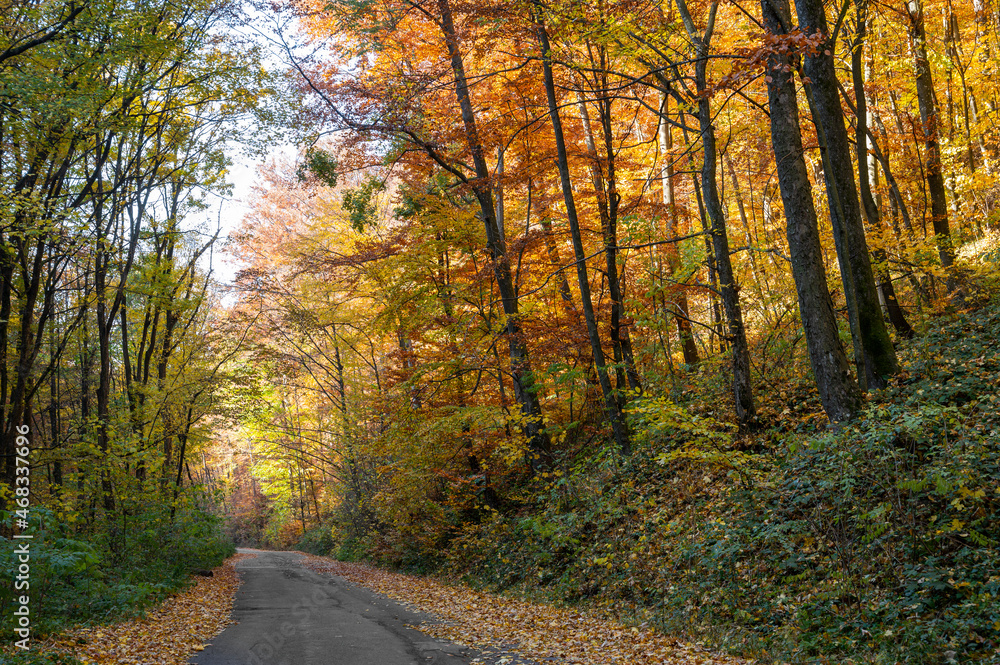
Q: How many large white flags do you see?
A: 0